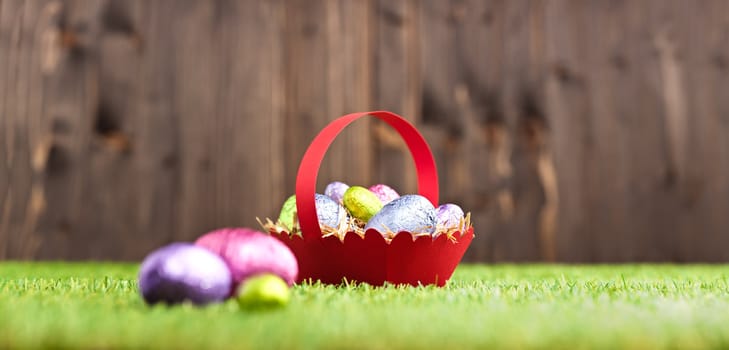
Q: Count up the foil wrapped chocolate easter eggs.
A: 10